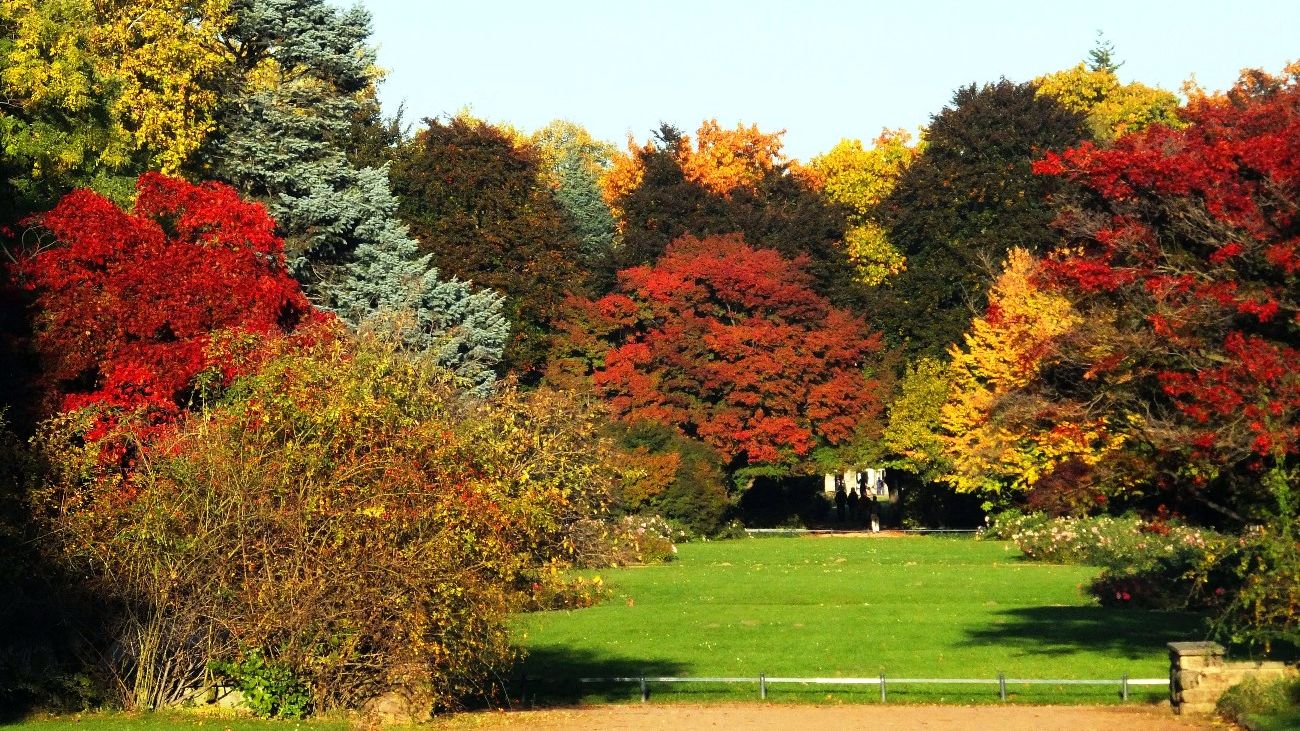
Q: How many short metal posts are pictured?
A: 5